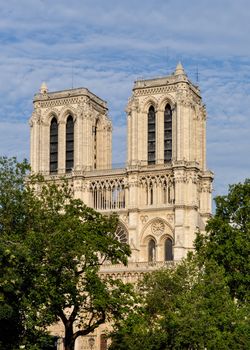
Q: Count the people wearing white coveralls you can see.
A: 0